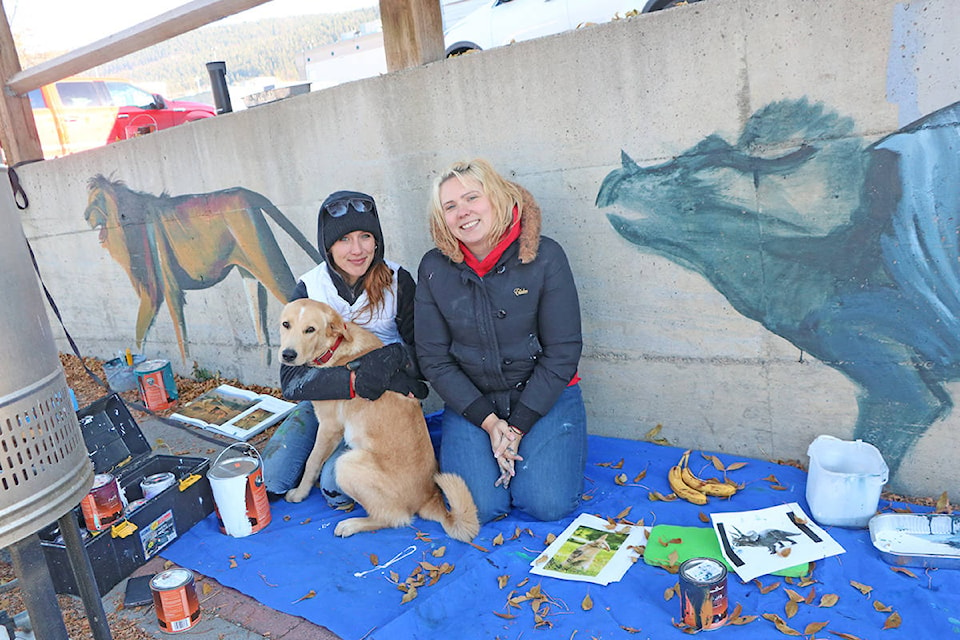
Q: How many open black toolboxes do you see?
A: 1